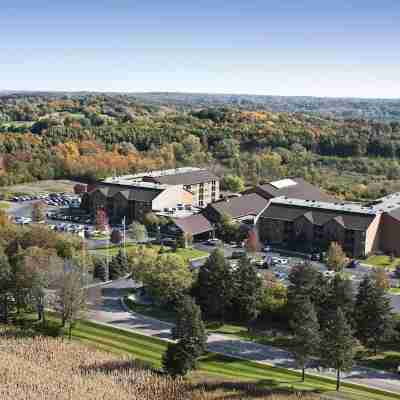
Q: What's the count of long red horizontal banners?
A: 0